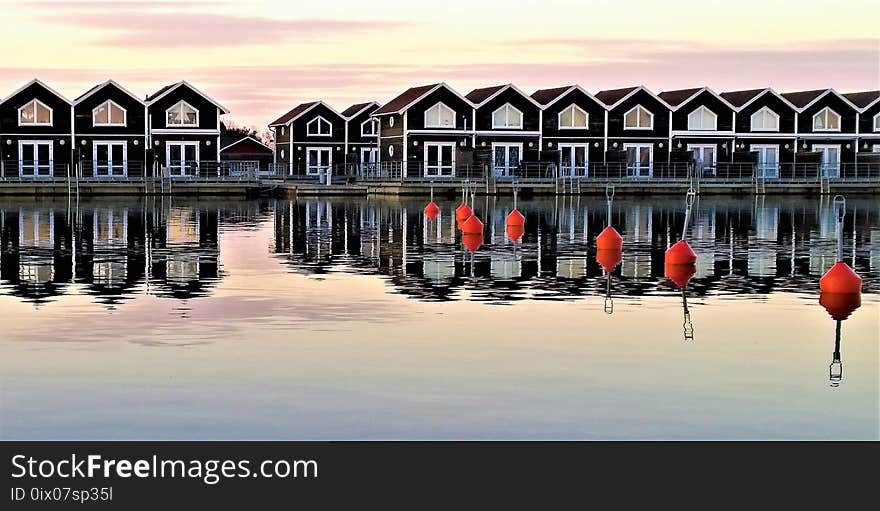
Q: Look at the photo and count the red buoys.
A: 7